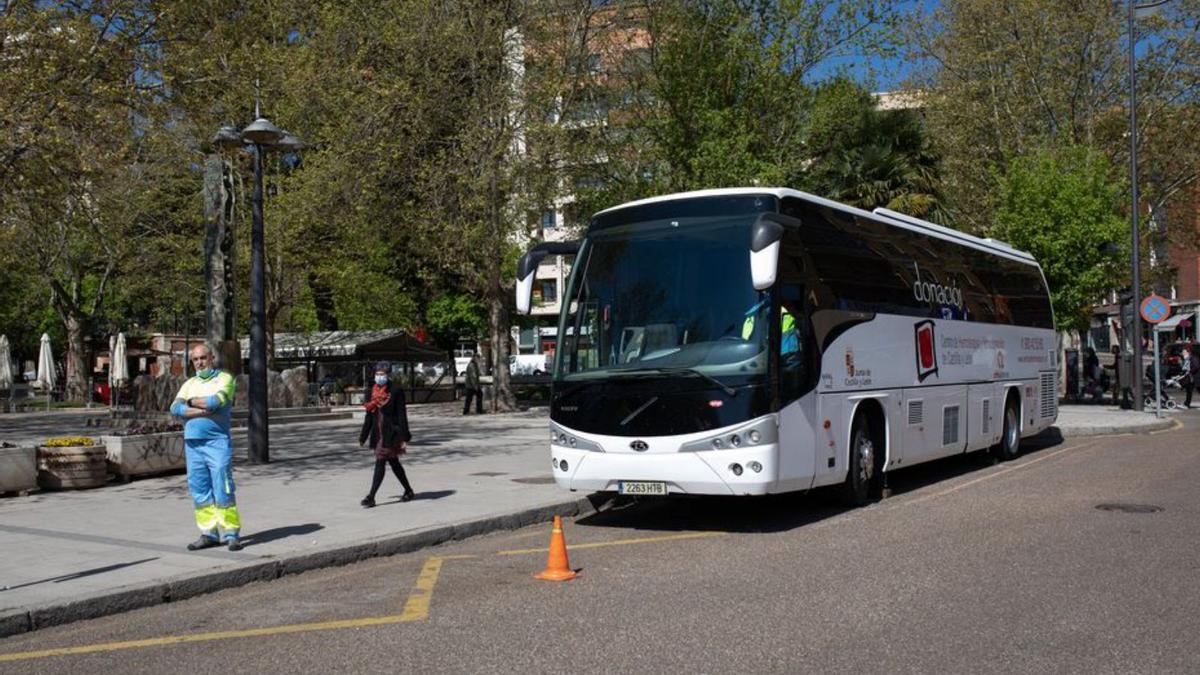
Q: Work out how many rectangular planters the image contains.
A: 2